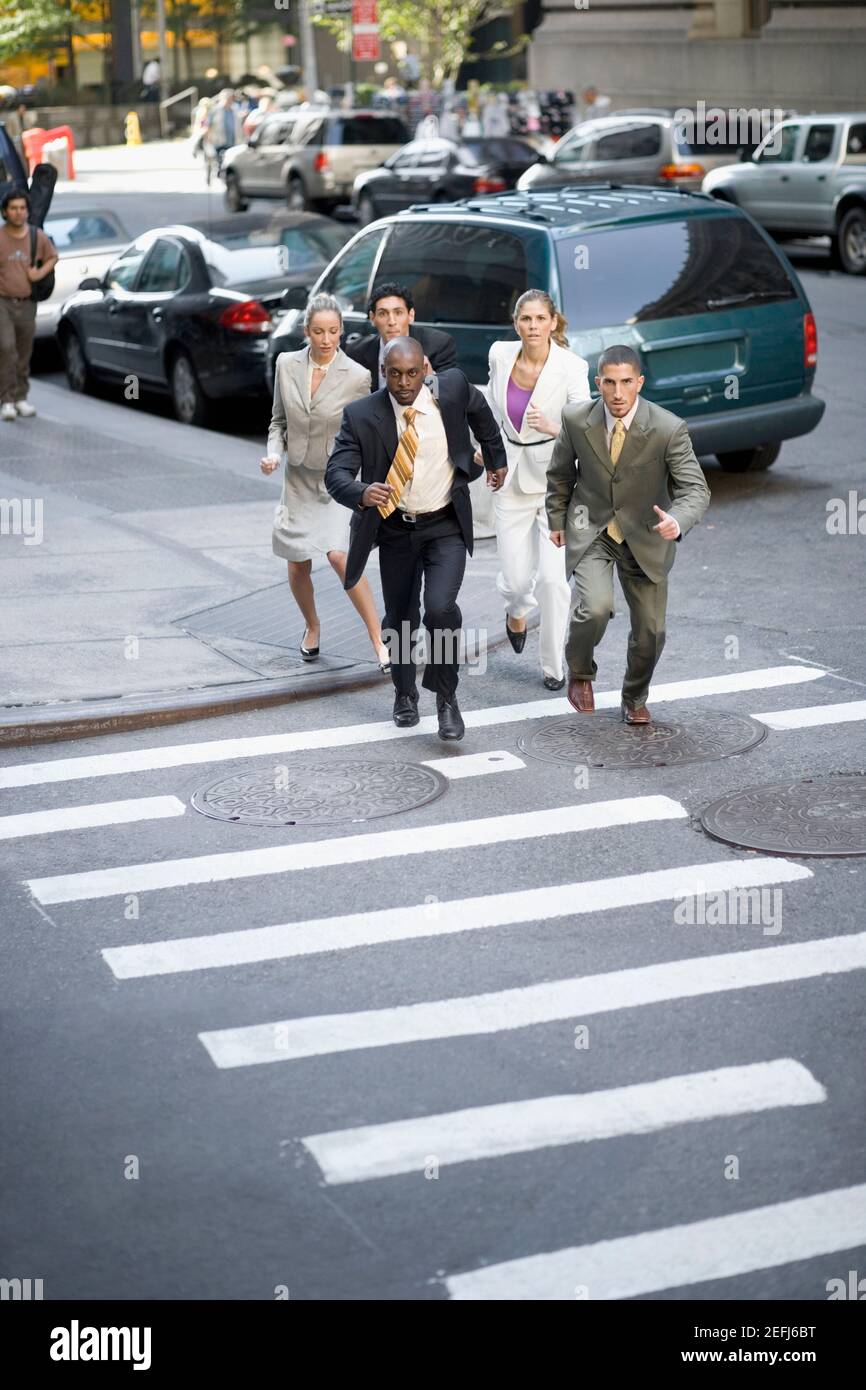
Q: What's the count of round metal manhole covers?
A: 3